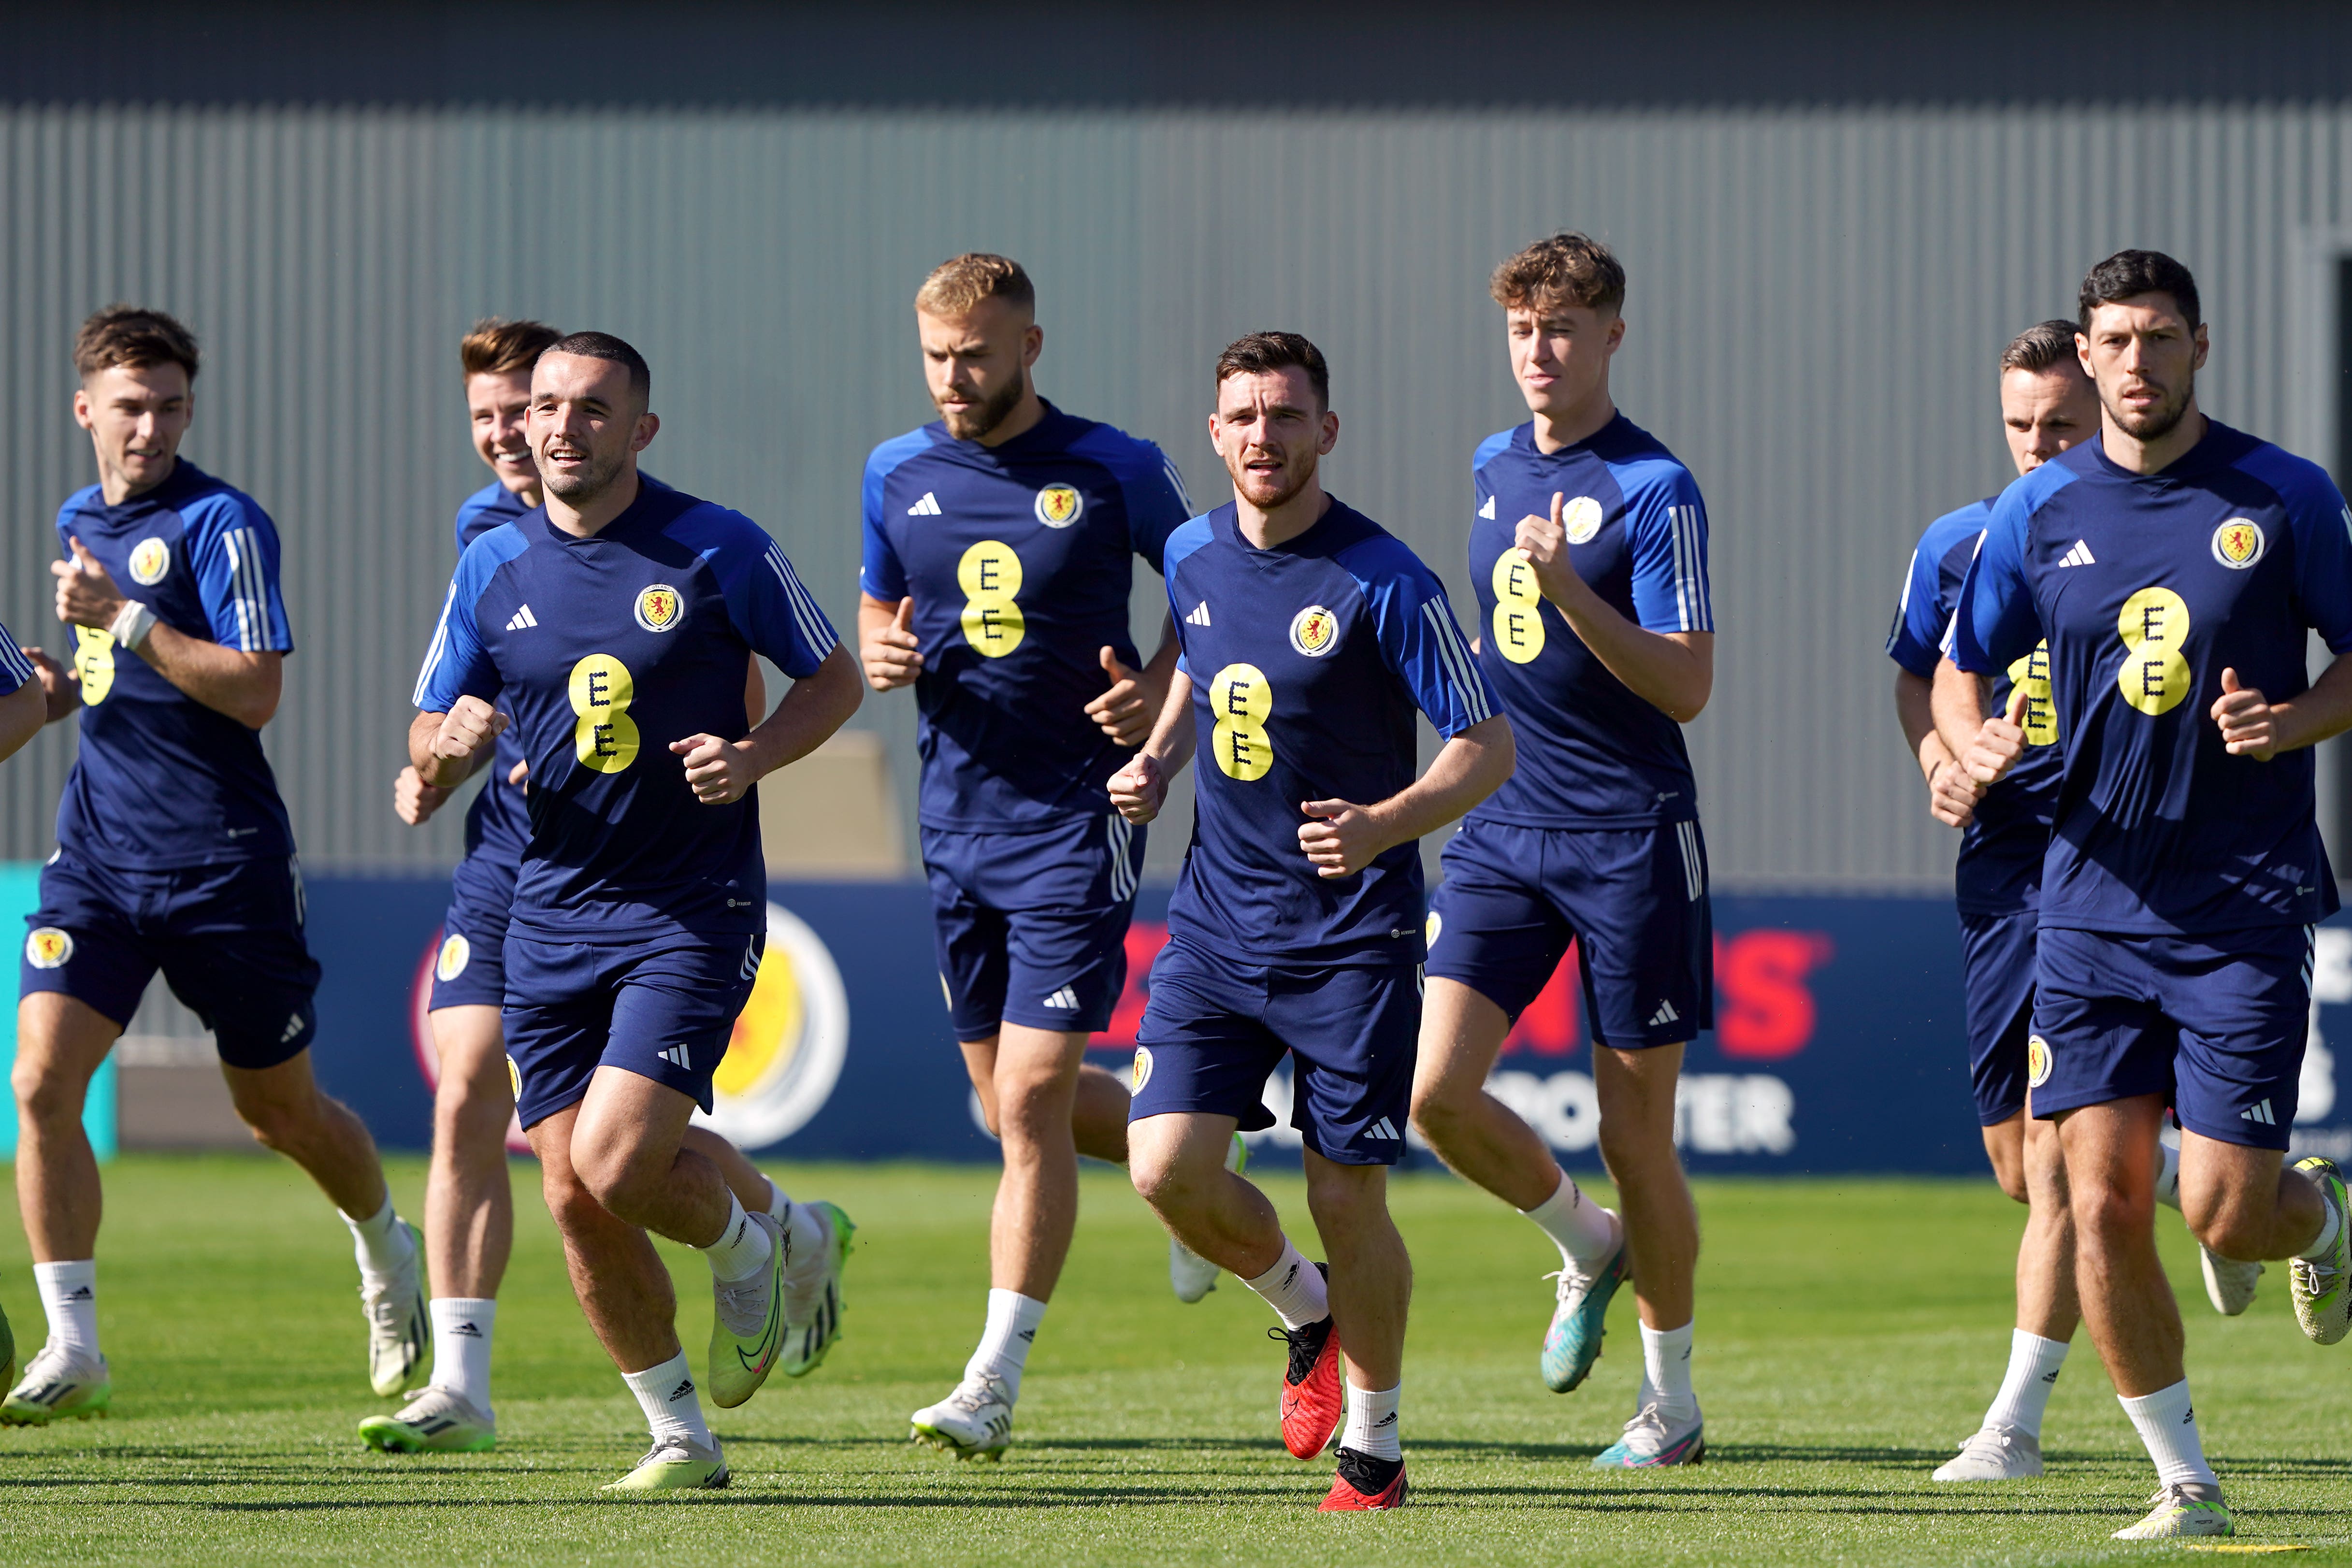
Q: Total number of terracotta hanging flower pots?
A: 0